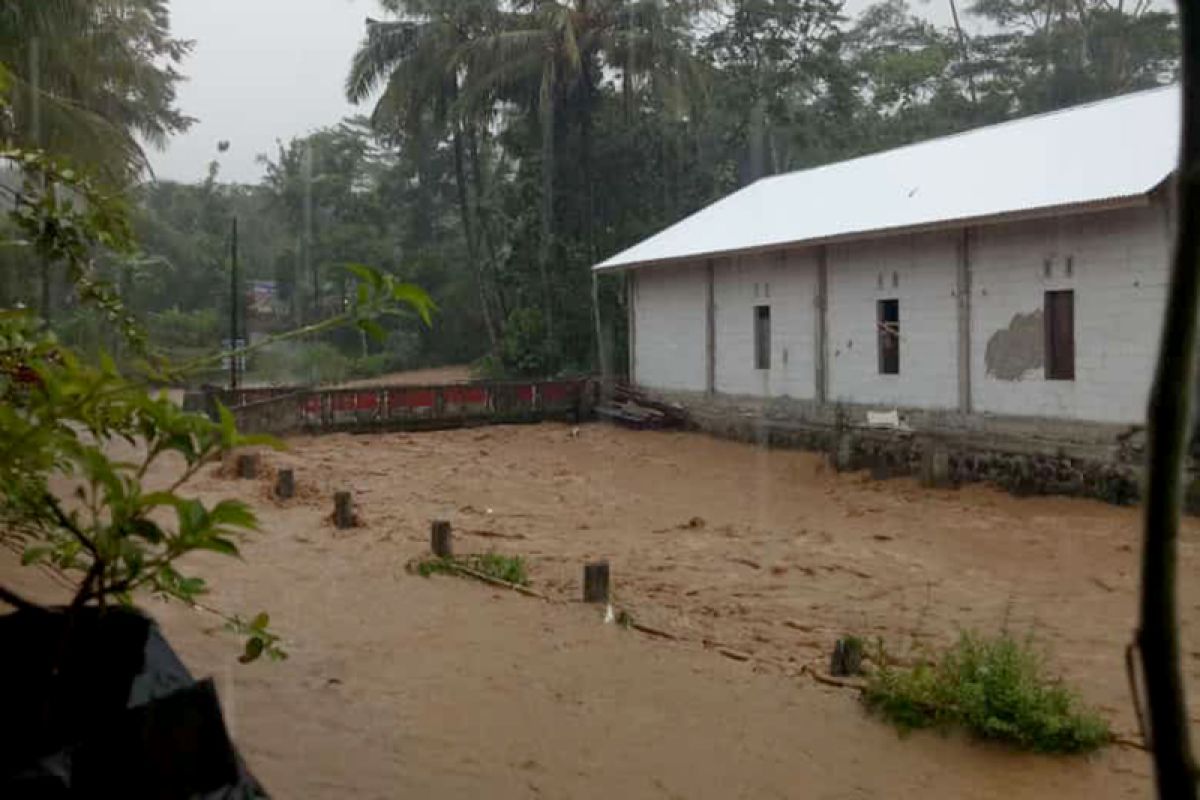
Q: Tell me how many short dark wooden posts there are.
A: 6